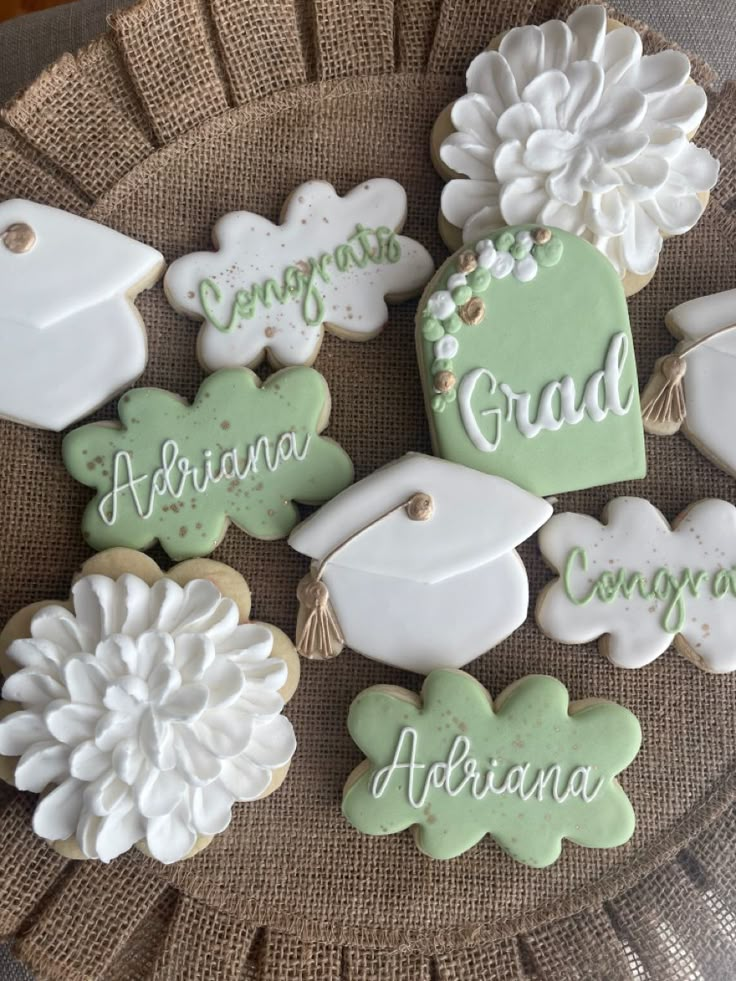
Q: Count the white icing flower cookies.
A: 2